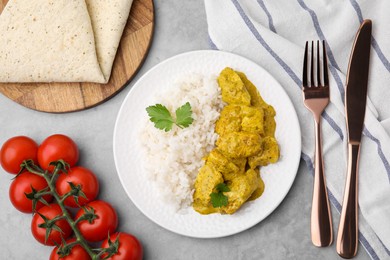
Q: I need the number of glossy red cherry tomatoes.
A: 8